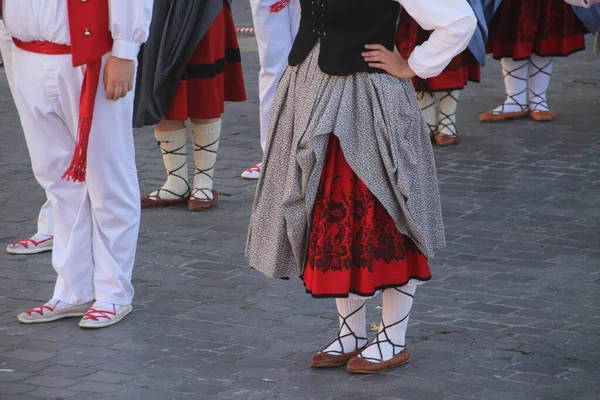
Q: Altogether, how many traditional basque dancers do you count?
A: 7